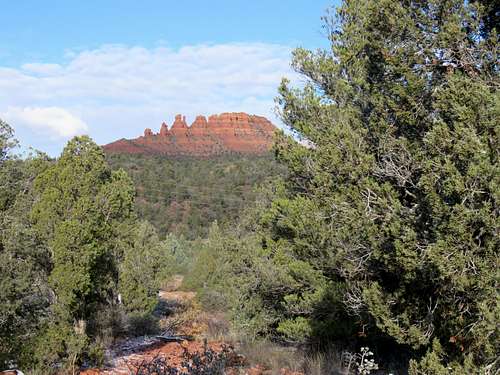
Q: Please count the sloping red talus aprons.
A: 1